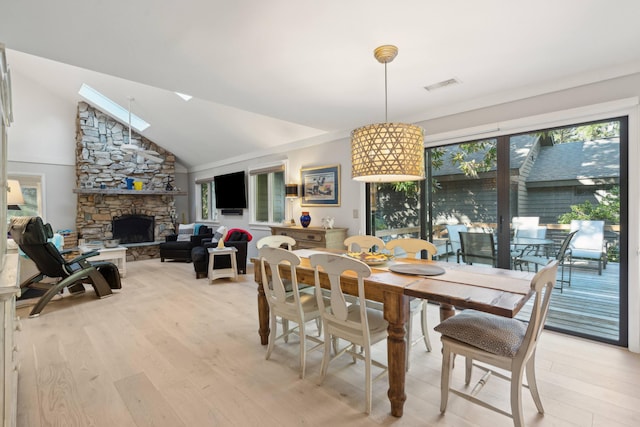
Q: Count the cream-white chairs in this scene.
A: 6